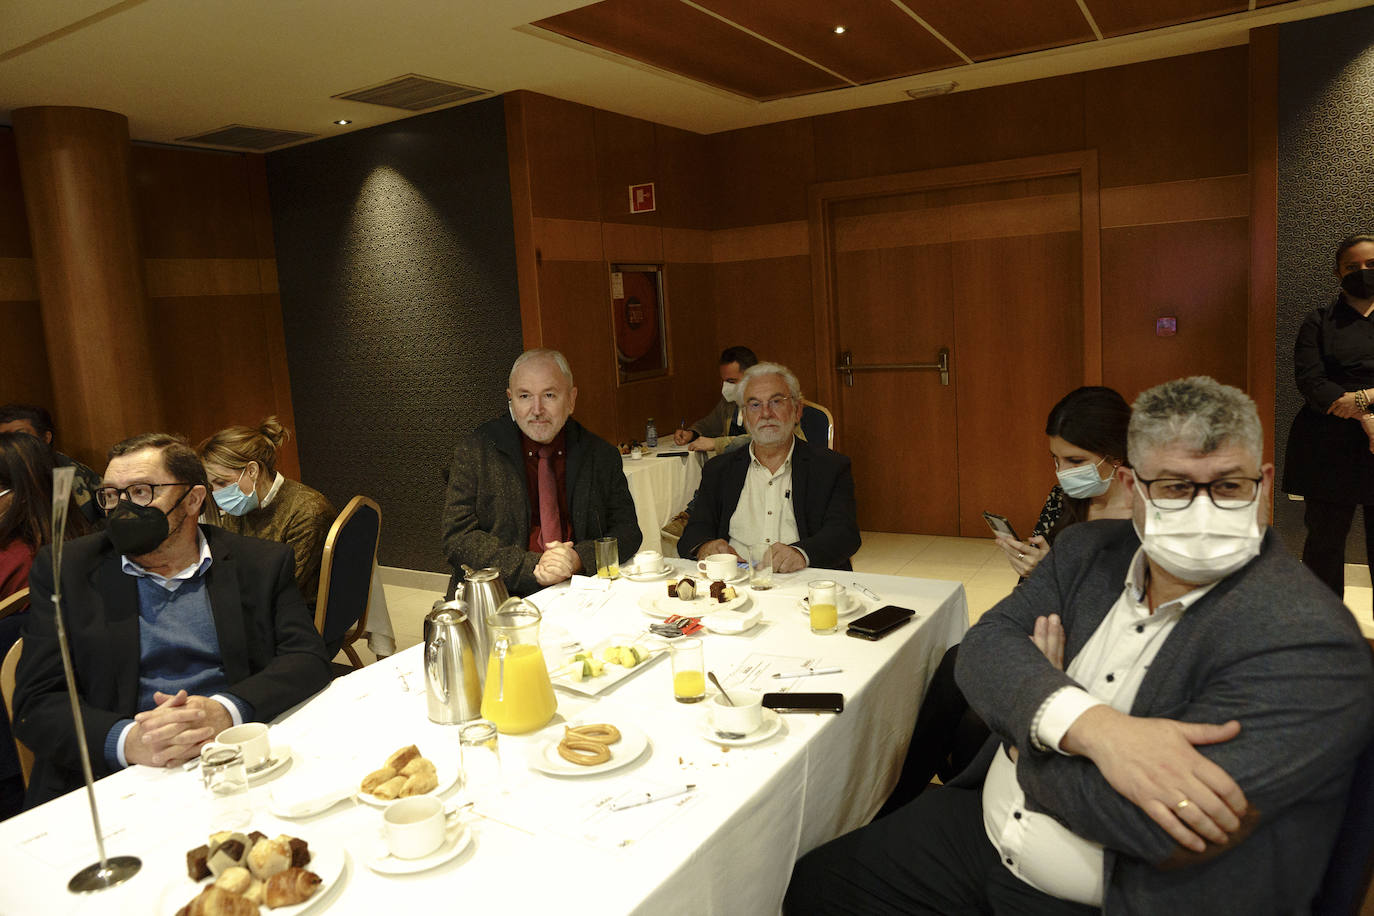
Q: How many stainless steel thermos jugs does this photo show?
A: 2